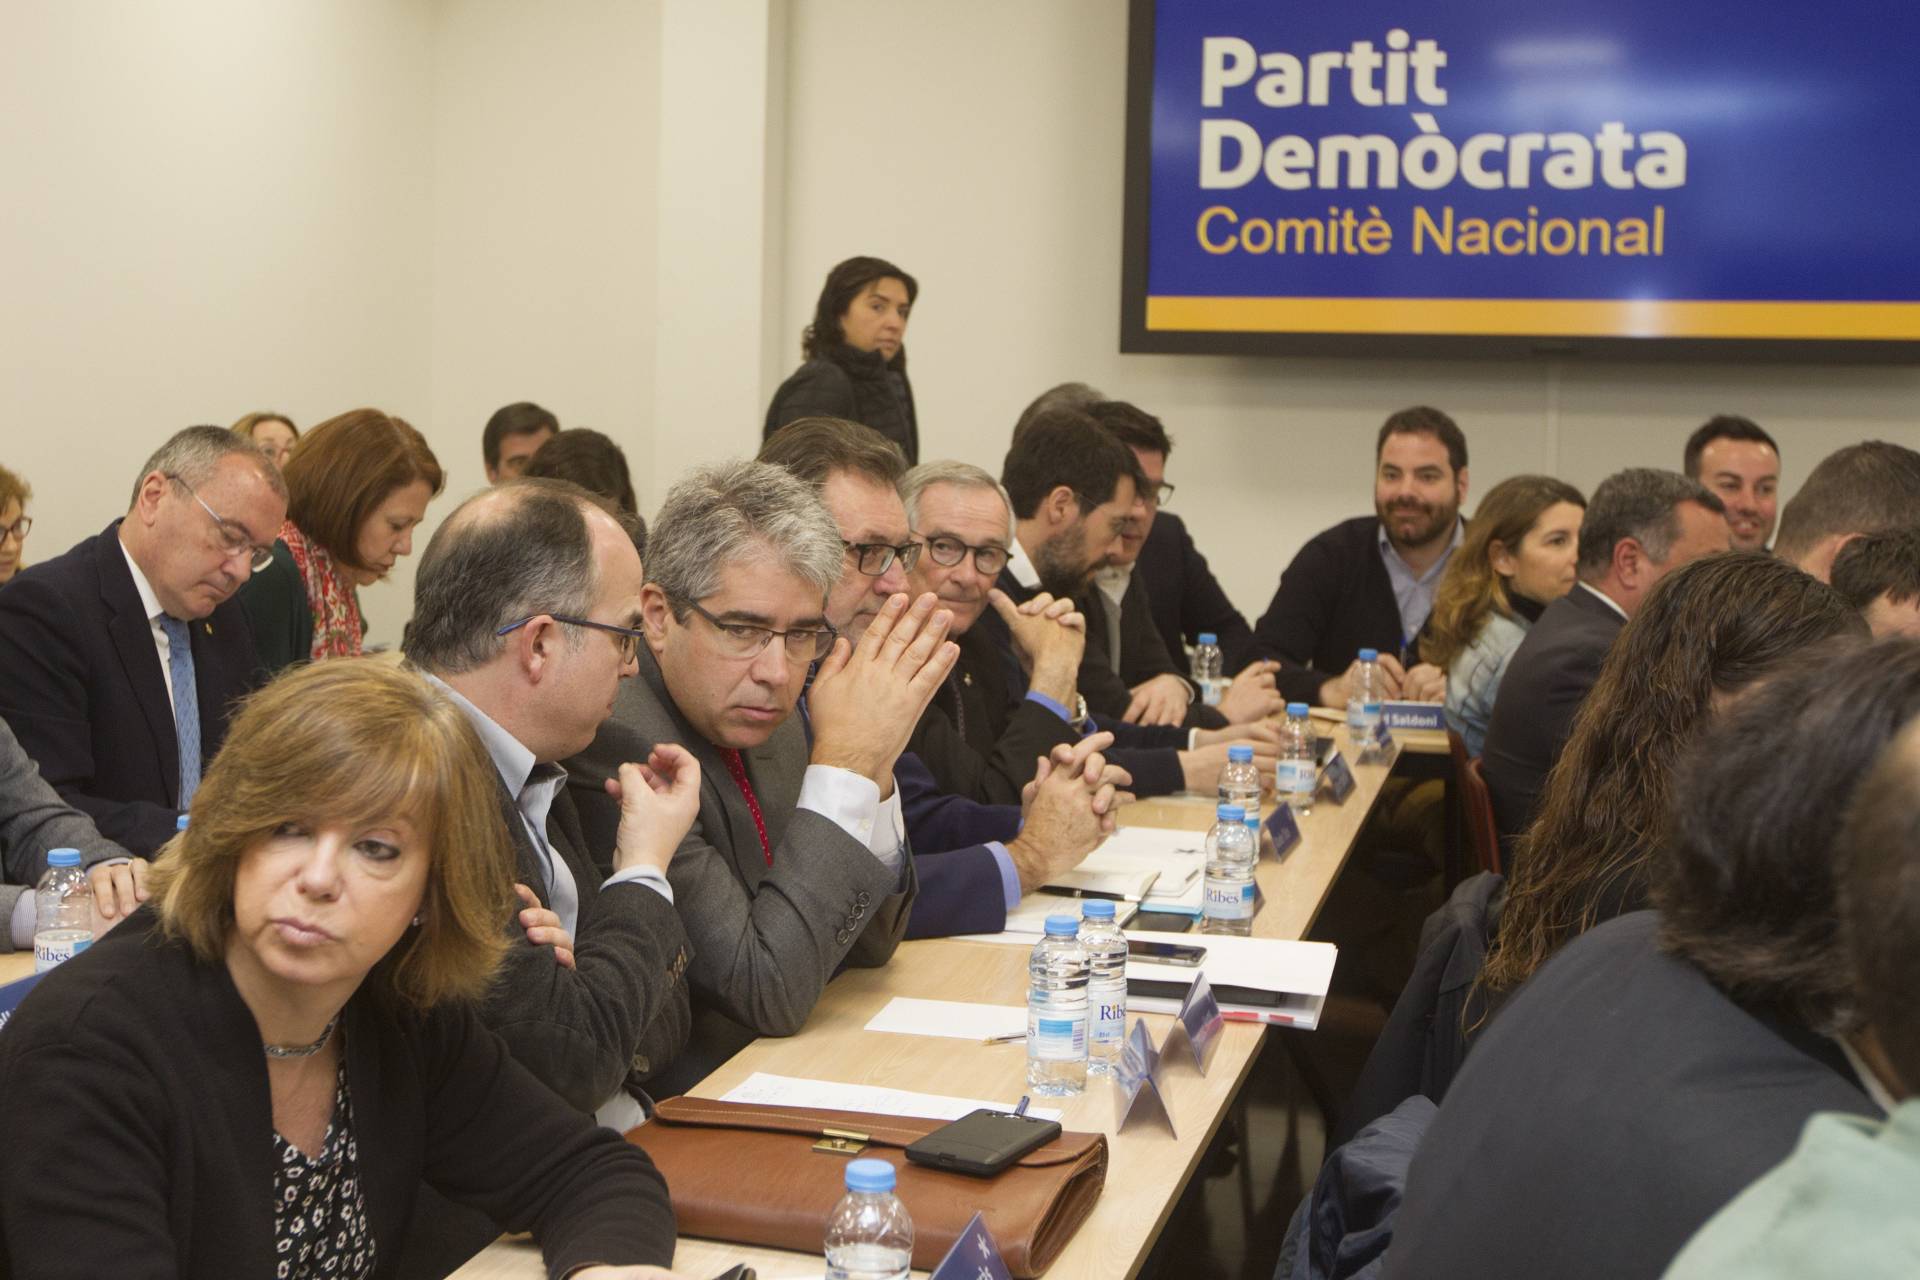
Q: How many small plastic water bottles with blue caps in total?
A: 10